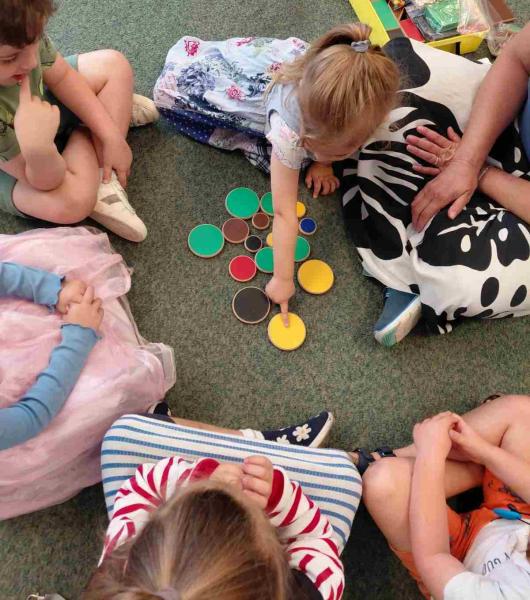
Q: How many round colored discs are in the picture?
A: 15